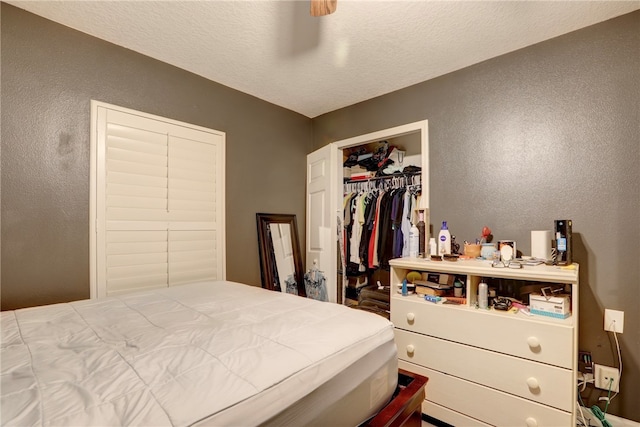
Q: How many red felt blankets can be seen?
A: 0